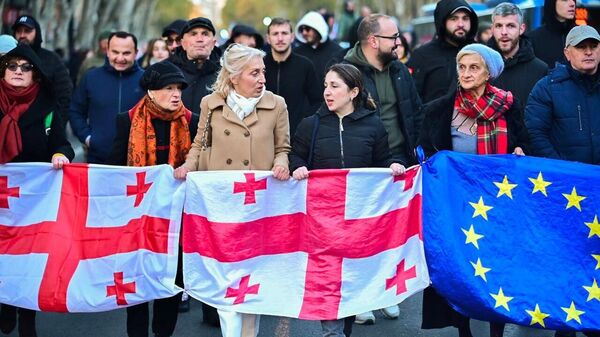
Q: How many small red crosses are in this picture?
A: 7